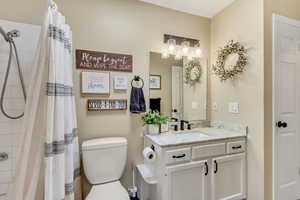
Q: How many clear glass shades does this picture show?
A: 3